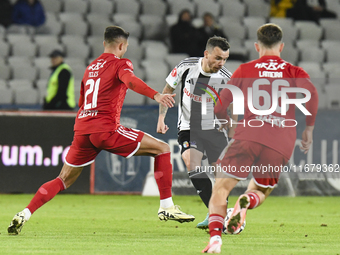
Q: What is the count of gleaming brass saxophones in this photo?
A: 0